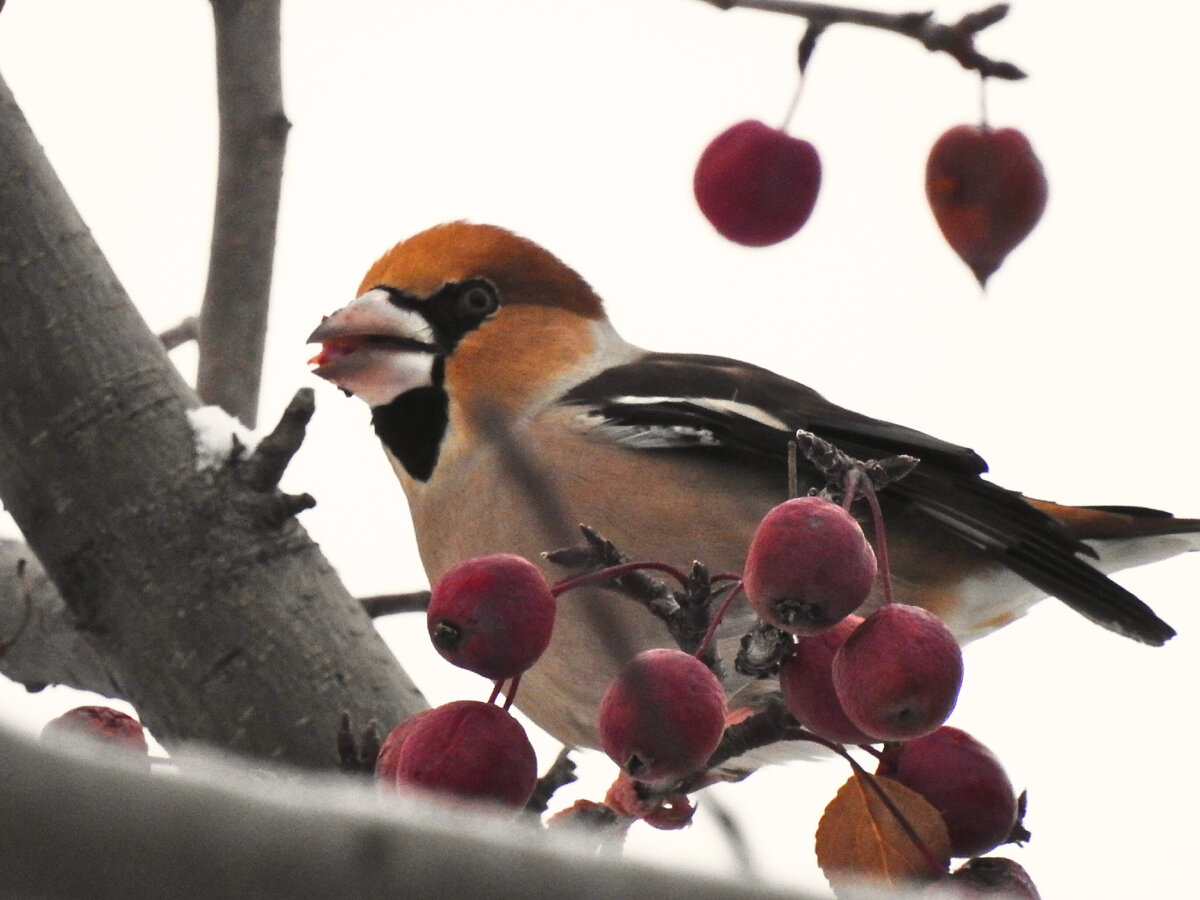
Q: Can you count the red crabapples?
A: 12